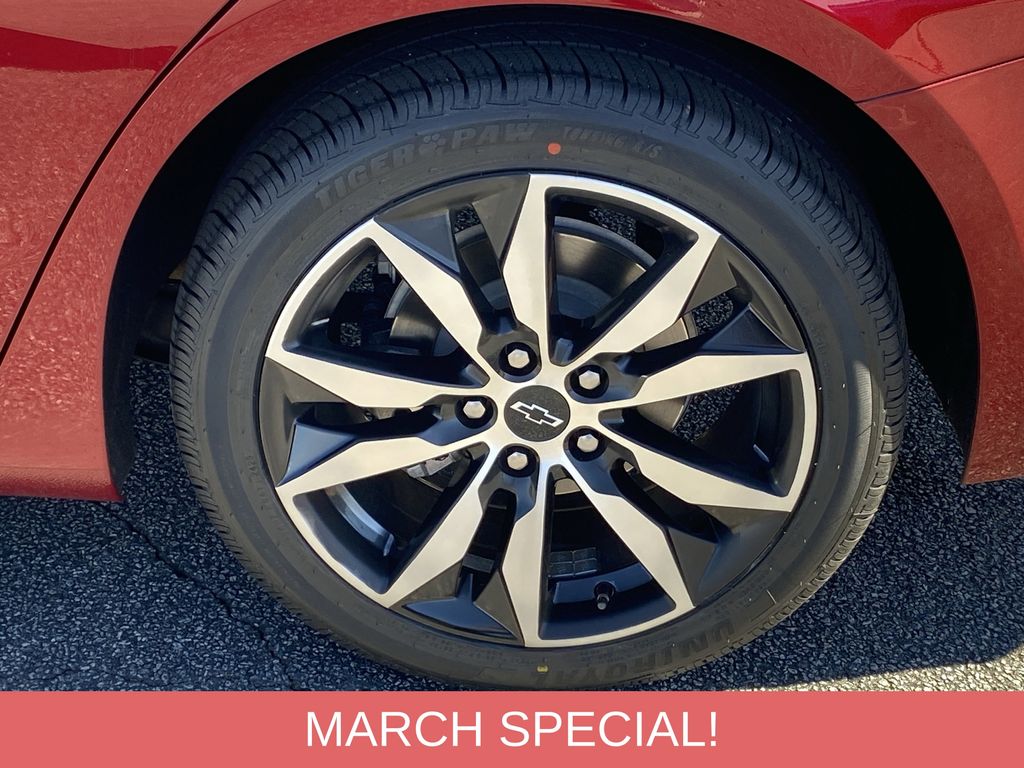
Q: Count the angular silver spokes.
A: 10